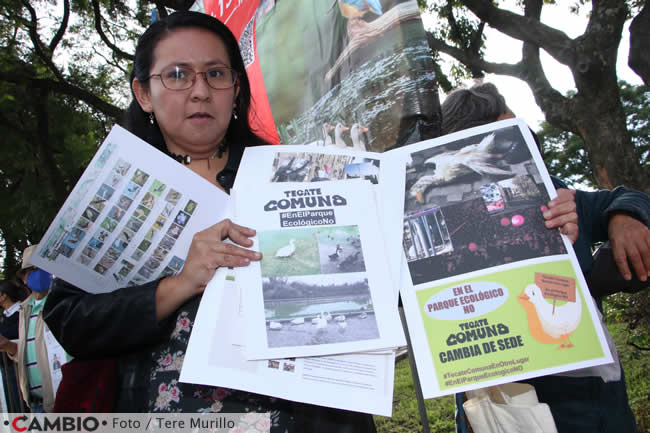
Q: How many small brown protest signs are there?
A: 1